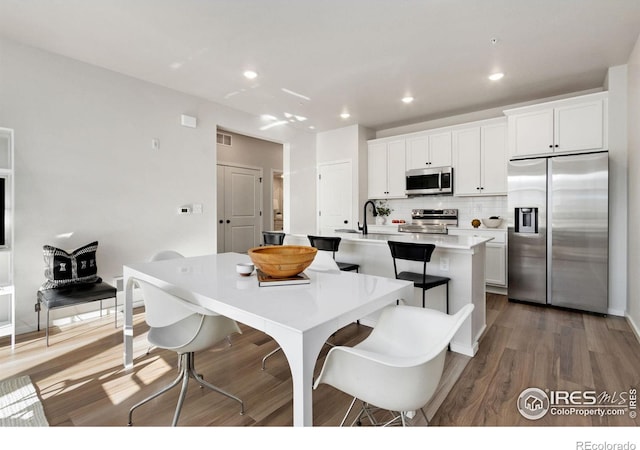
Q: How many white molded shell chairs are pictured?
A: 4